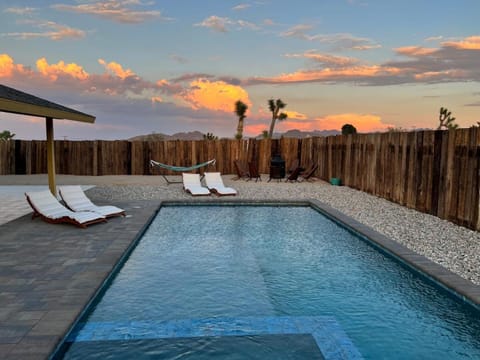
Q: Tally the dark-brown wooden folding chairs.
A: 4